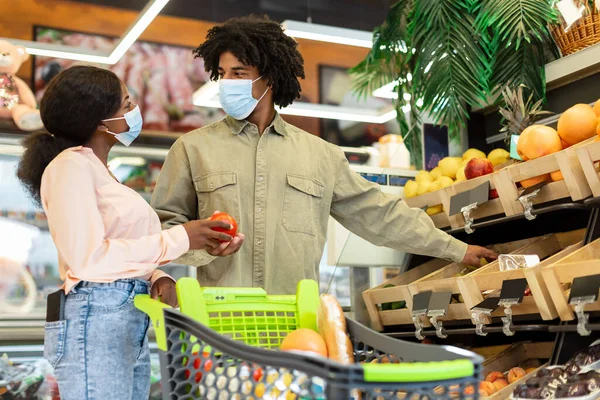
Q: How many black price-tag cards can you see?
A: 7